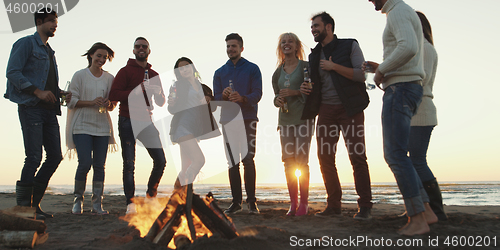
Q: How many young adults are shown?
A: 9